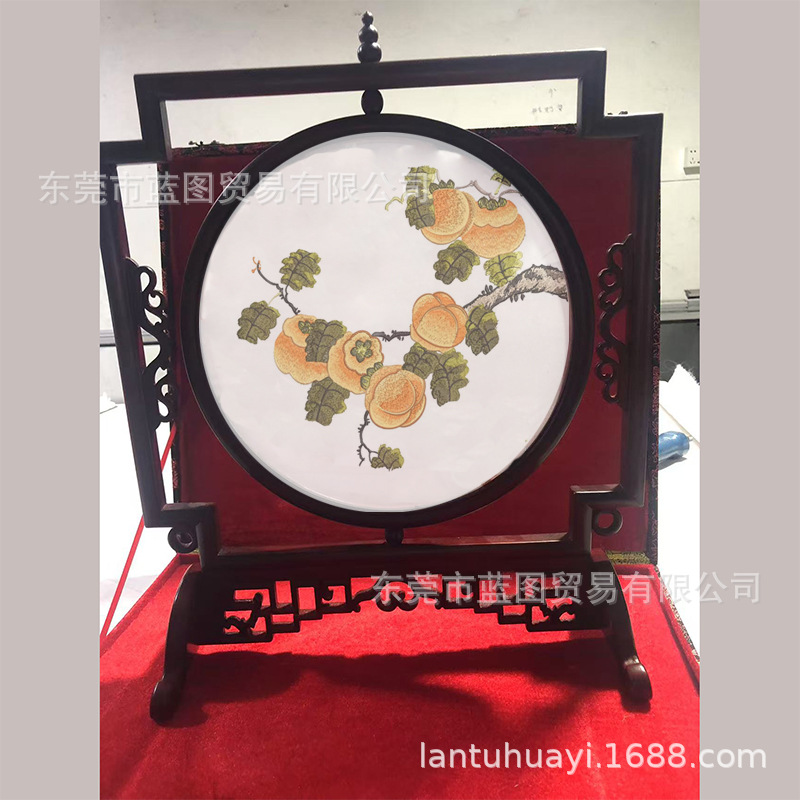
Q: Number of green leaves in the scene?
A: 13